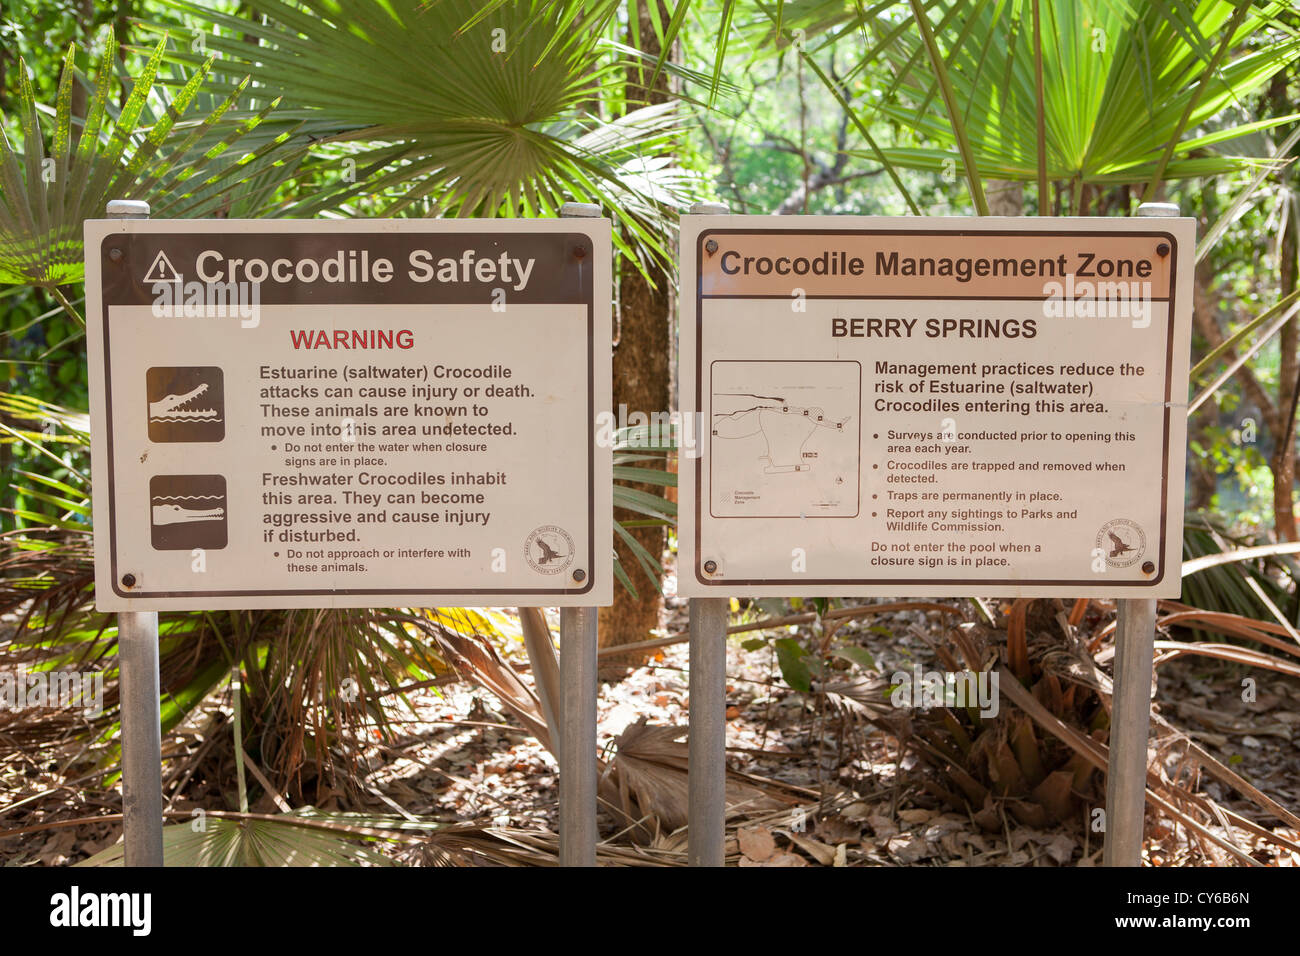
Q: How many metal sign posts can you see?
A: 4